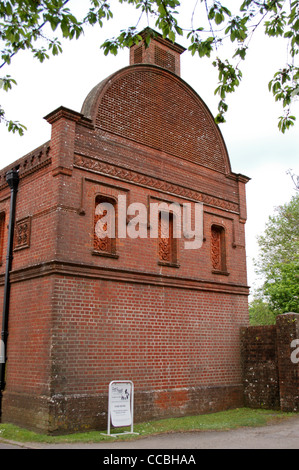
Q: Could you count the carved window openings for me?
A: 3